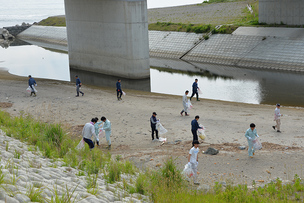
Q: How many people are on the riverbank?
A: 13